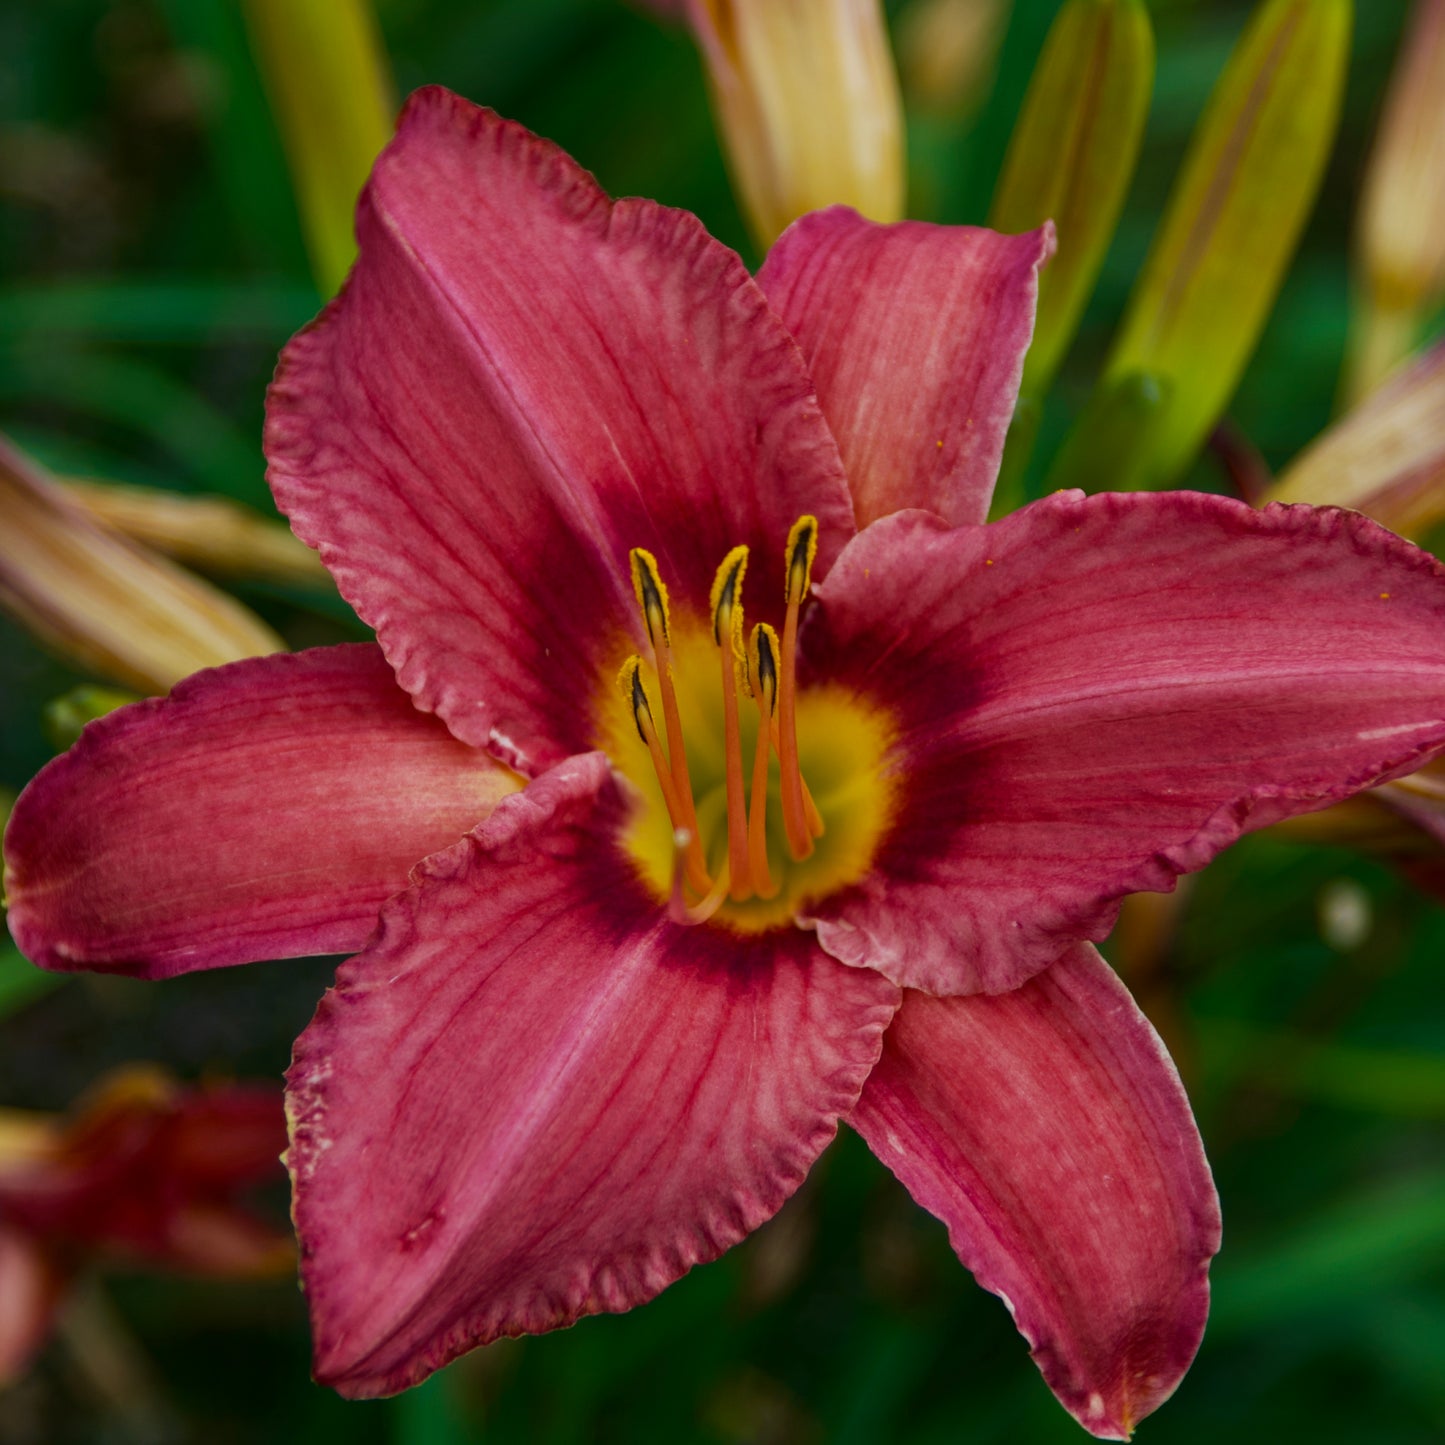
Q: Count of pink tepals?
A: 6